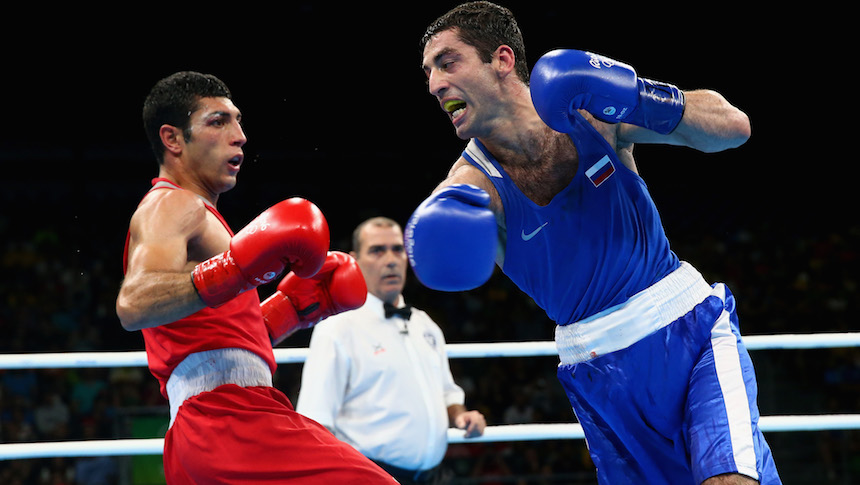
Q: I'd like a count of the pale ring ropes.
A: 2